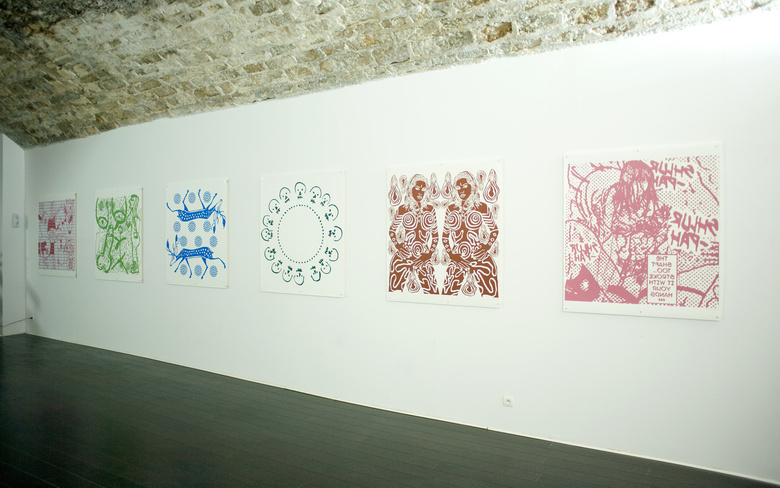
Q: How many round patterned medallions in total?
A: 12